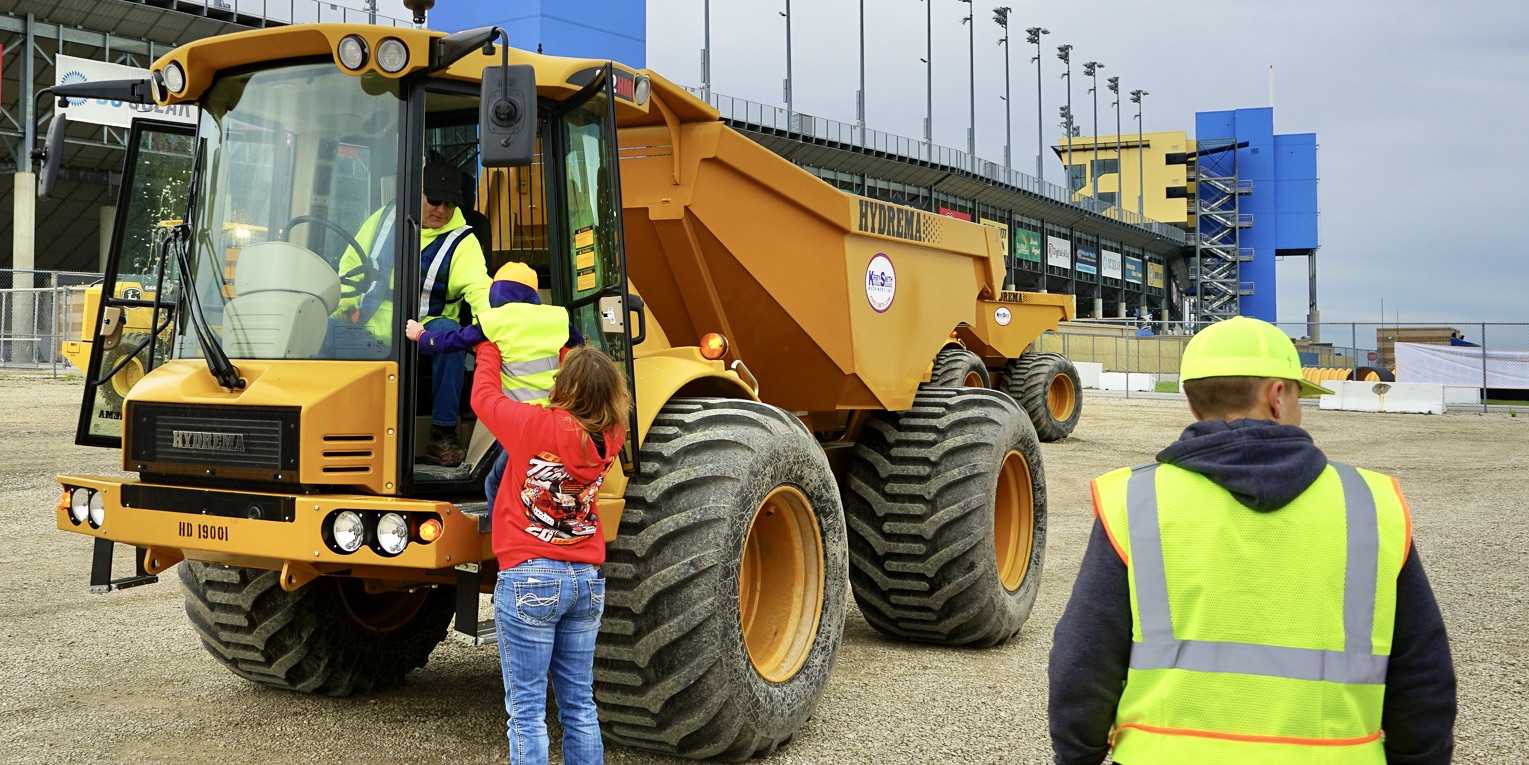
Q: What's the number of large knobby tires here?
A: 5